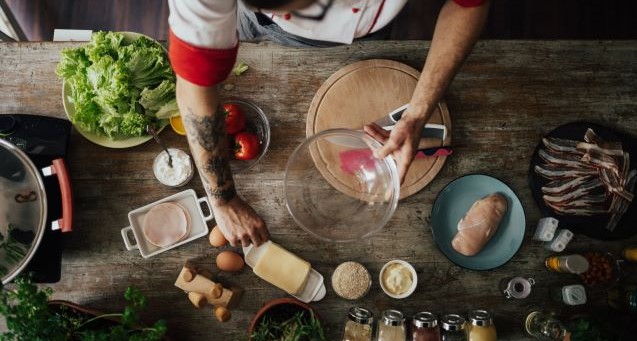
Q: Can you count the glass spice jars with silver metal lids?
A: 5